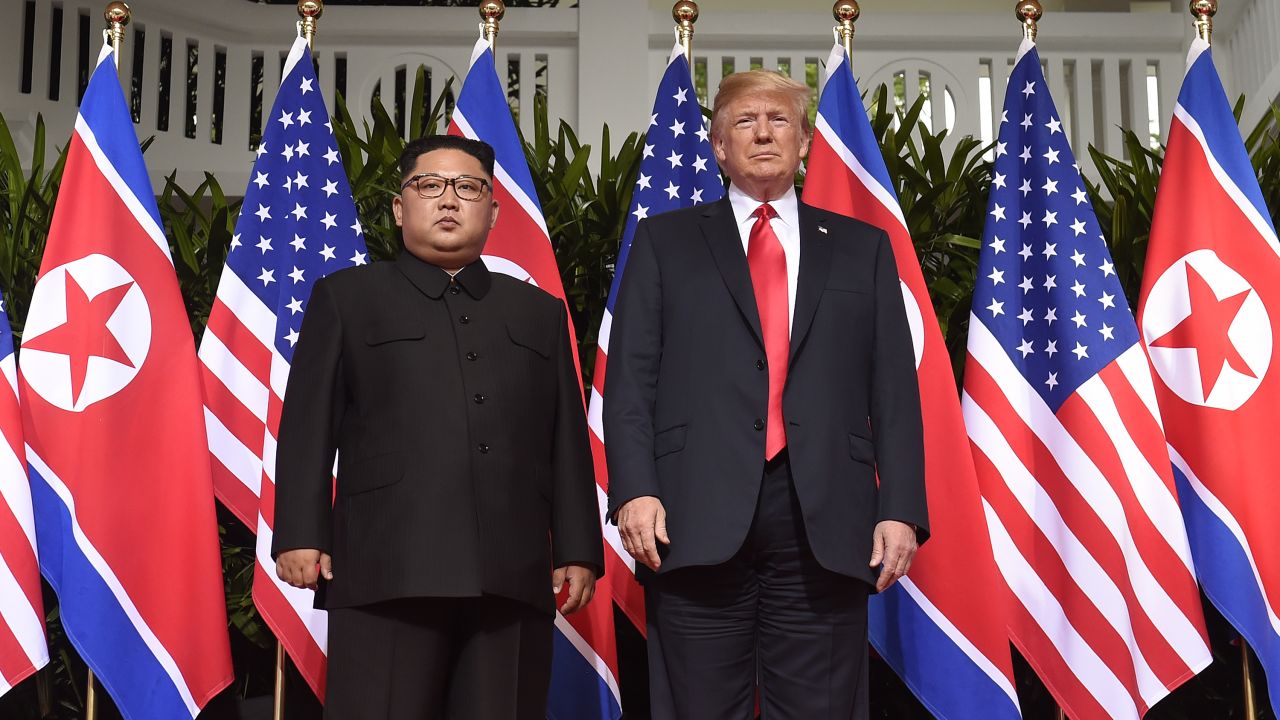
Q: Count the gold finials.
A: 7